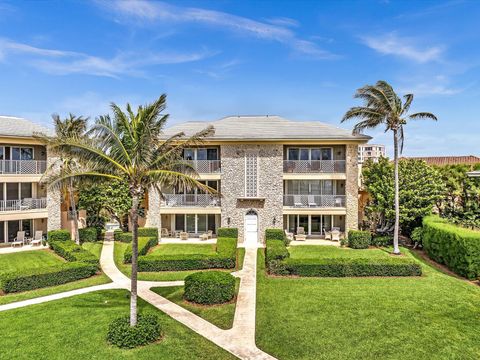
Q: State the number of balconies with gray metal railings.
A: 6